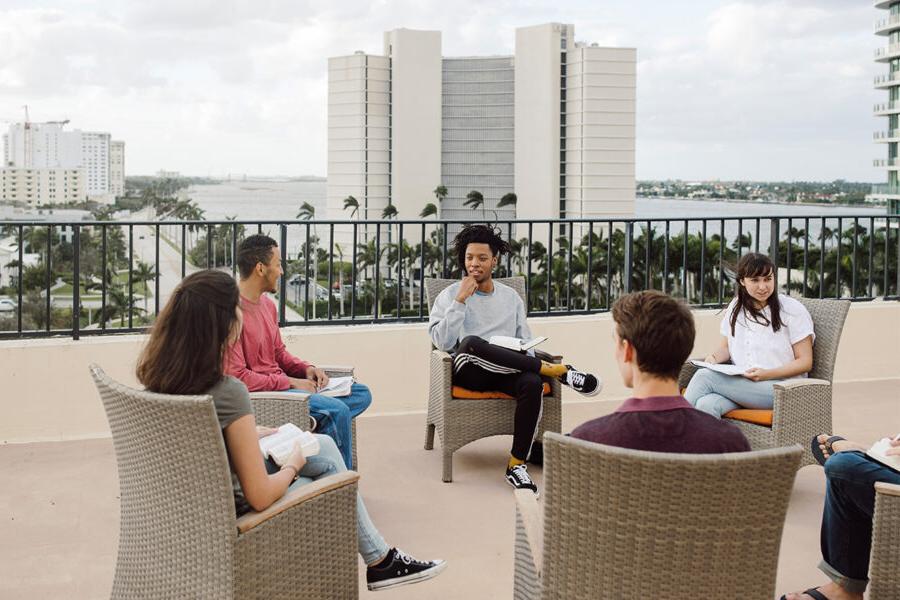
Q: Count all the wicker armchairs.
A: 6